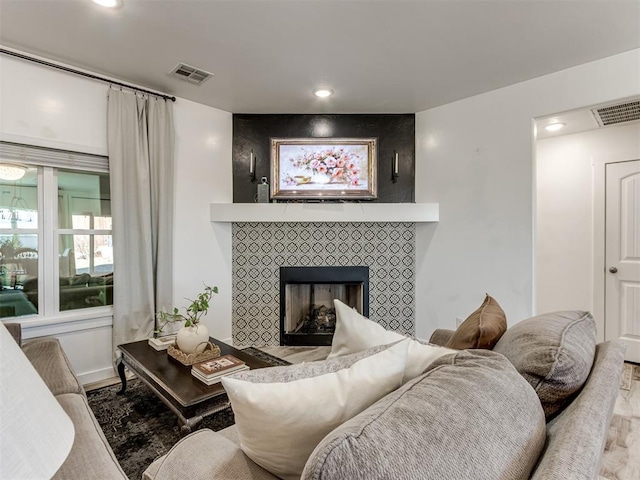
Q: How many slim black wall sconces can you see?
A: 2